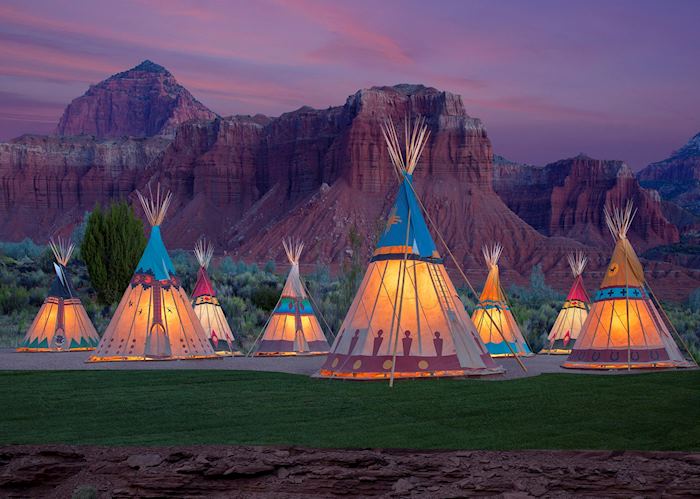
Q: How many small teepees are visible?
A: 5